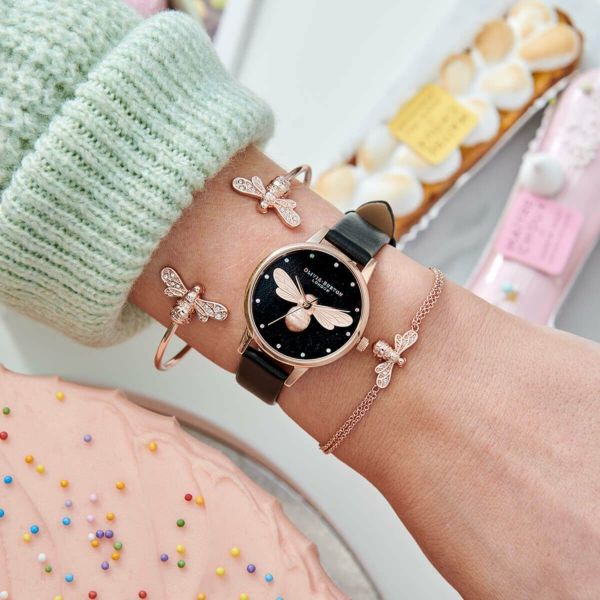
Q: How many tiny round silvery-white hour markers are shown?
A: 12